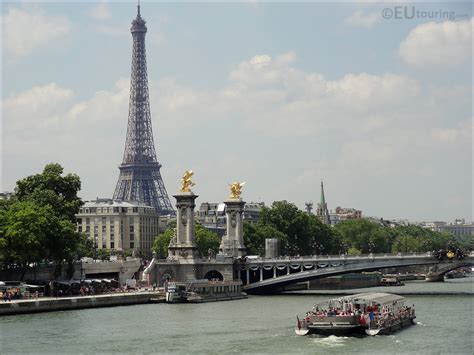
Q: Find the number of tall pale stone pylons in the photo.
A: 2